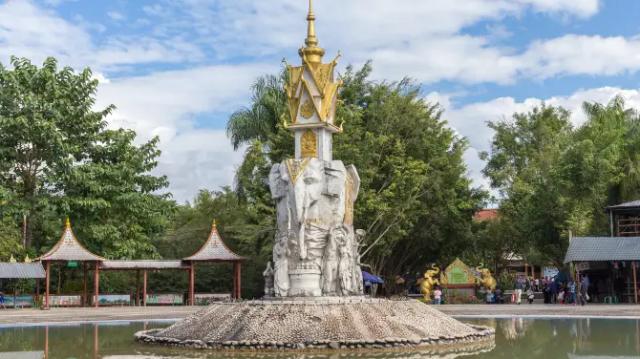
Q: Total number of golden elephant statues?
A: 2